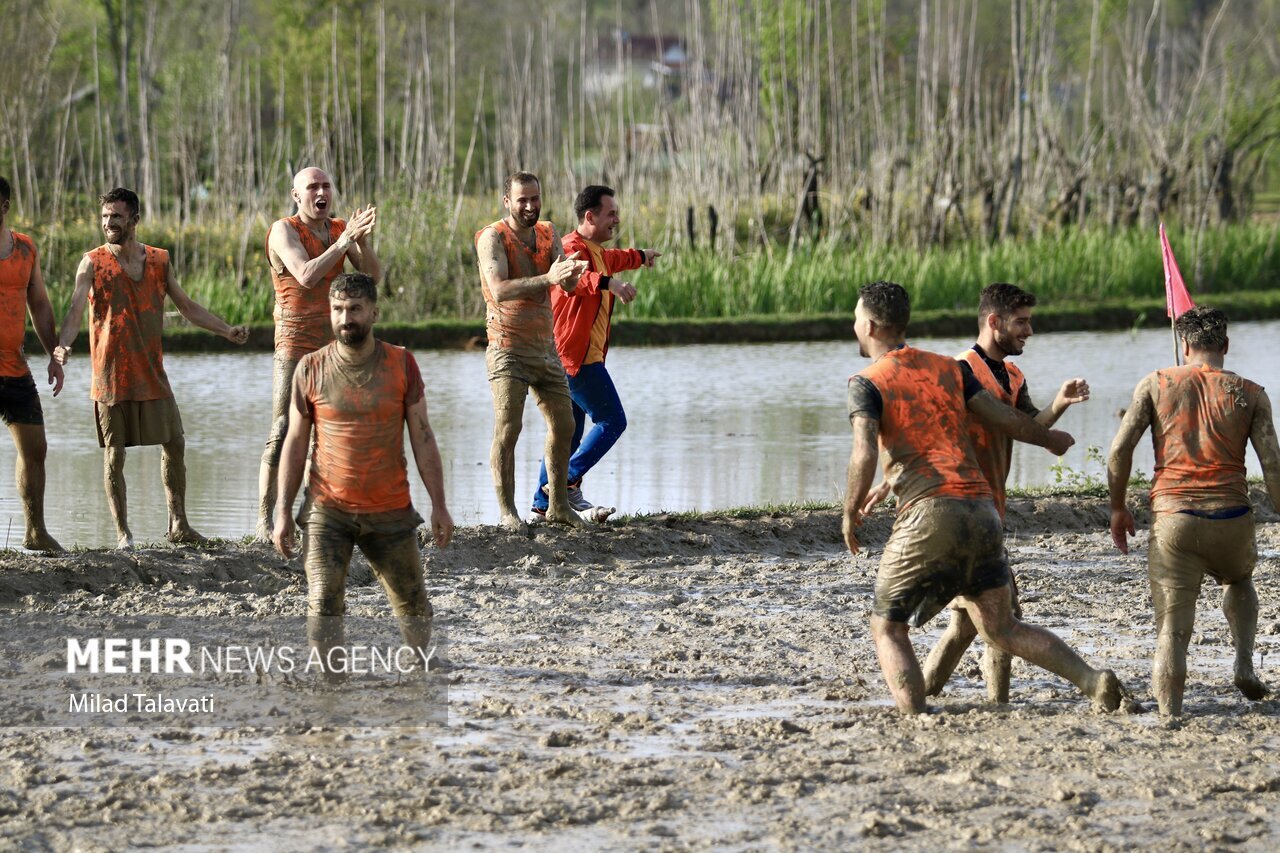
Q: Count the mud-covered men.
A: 8